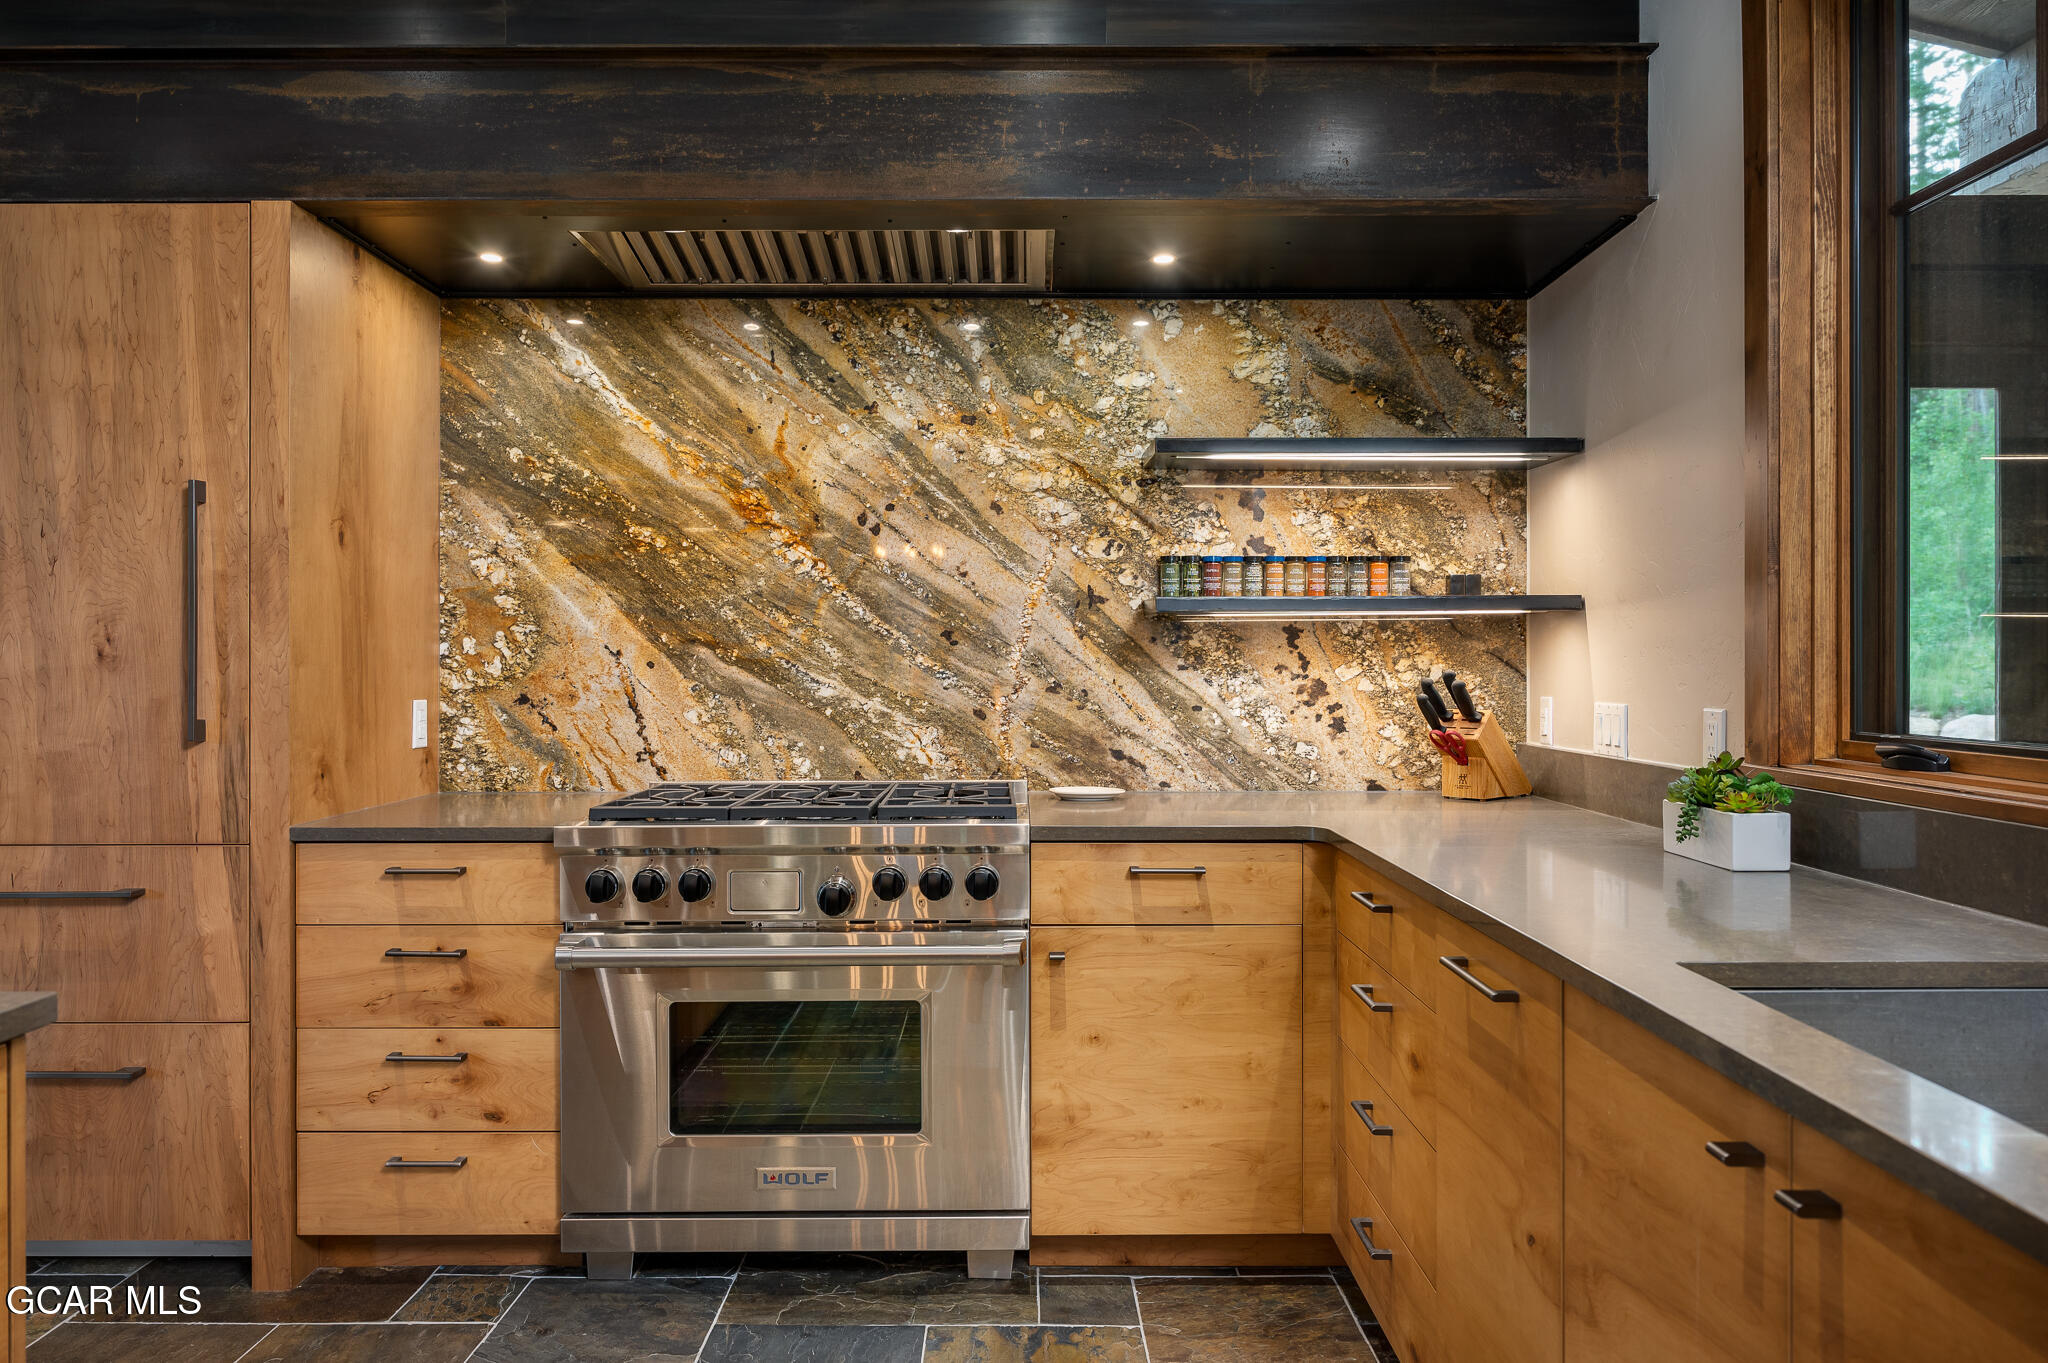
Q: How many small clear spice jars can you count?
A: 12